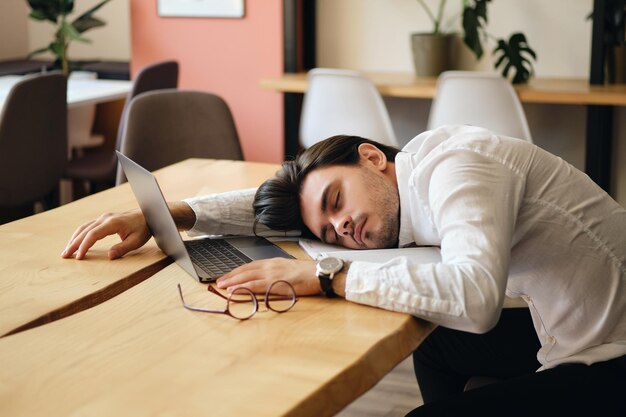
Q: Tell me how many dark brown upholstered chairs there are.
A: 3